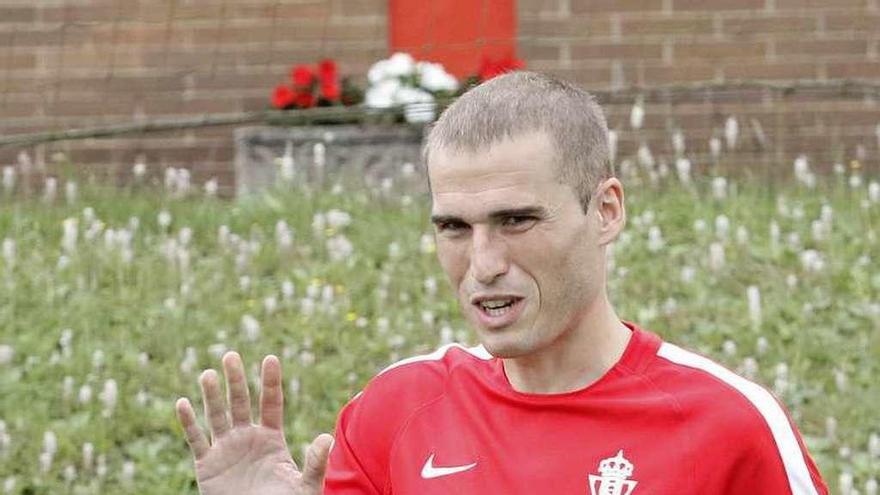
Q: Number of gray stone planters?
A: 1